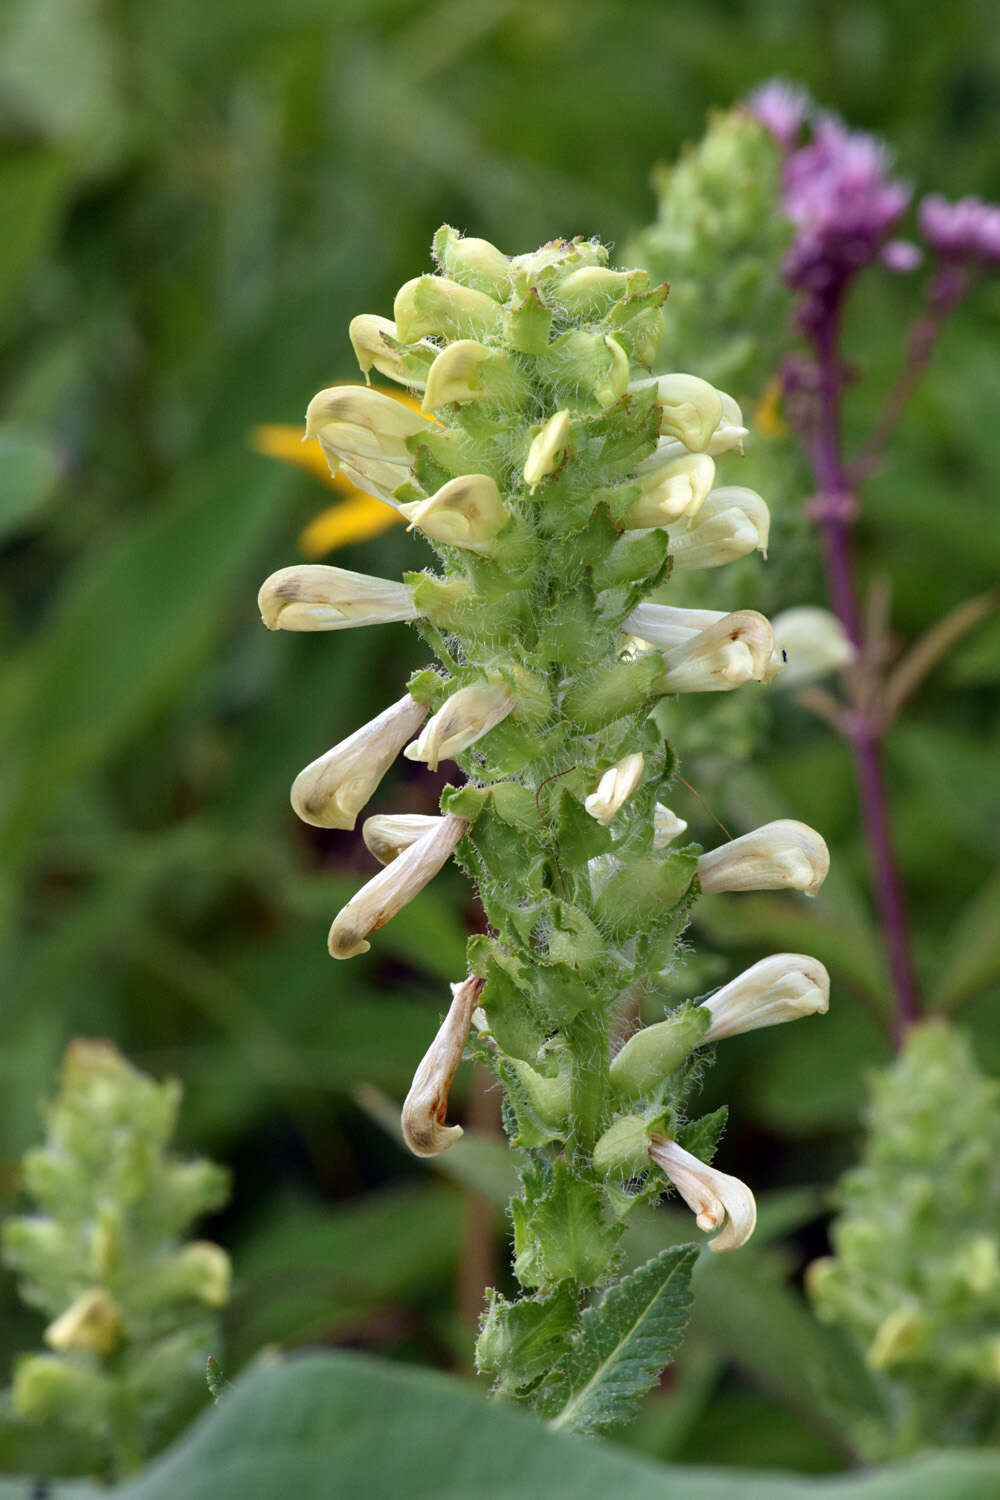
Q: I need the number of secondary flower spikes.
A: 3